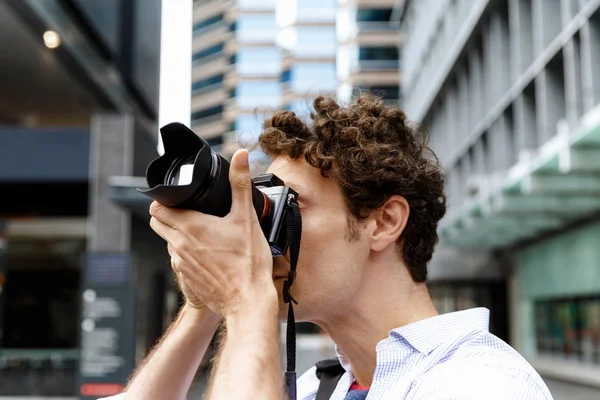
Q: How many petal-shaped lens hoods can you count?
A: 1